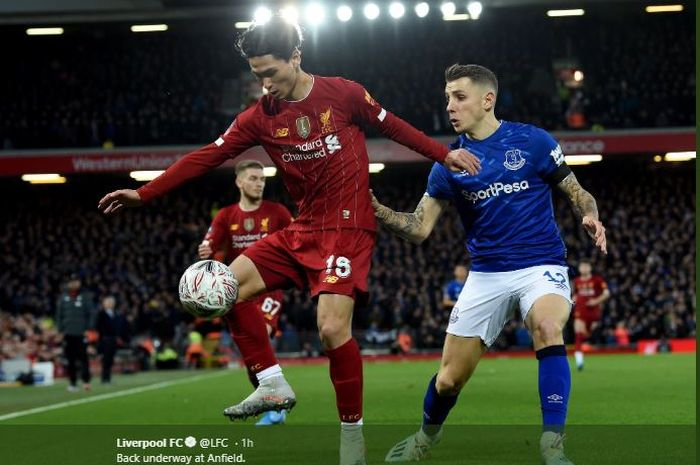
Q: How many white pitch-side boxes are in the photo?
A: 2